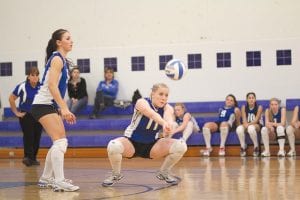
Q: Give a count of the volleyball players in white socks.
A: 7